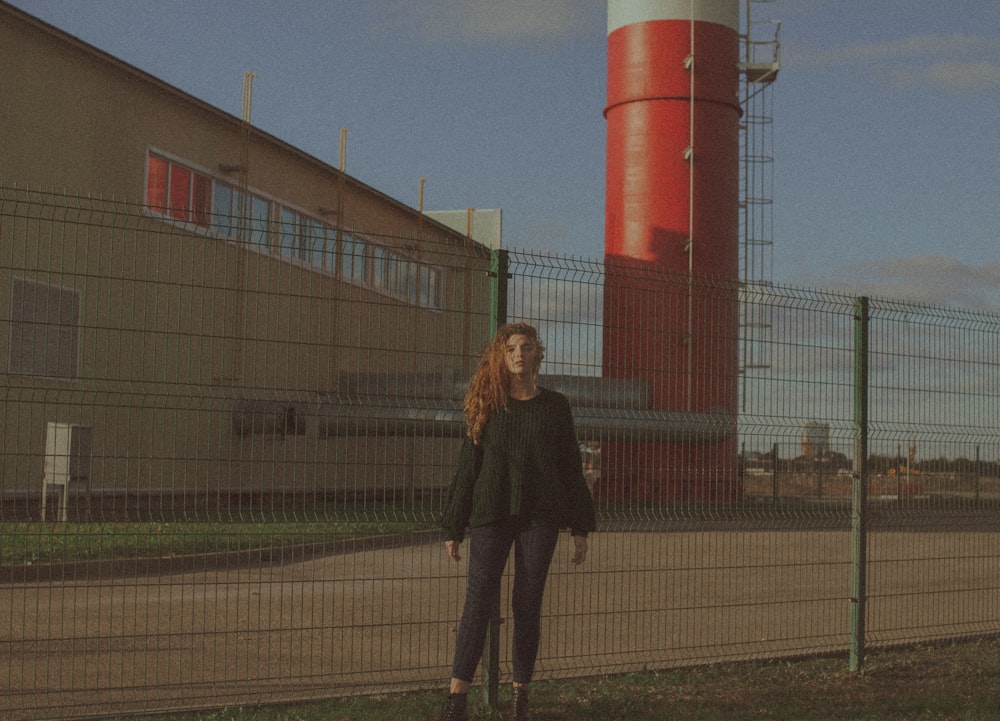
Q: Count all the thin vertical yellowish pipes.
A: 4